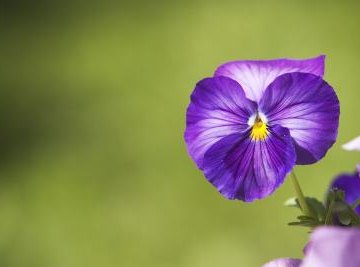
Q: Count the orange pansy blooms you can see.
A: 0